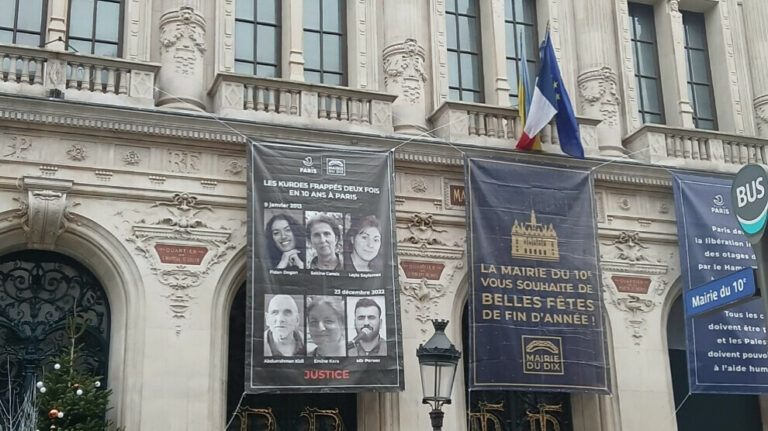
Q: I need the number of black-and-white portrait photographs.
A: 6